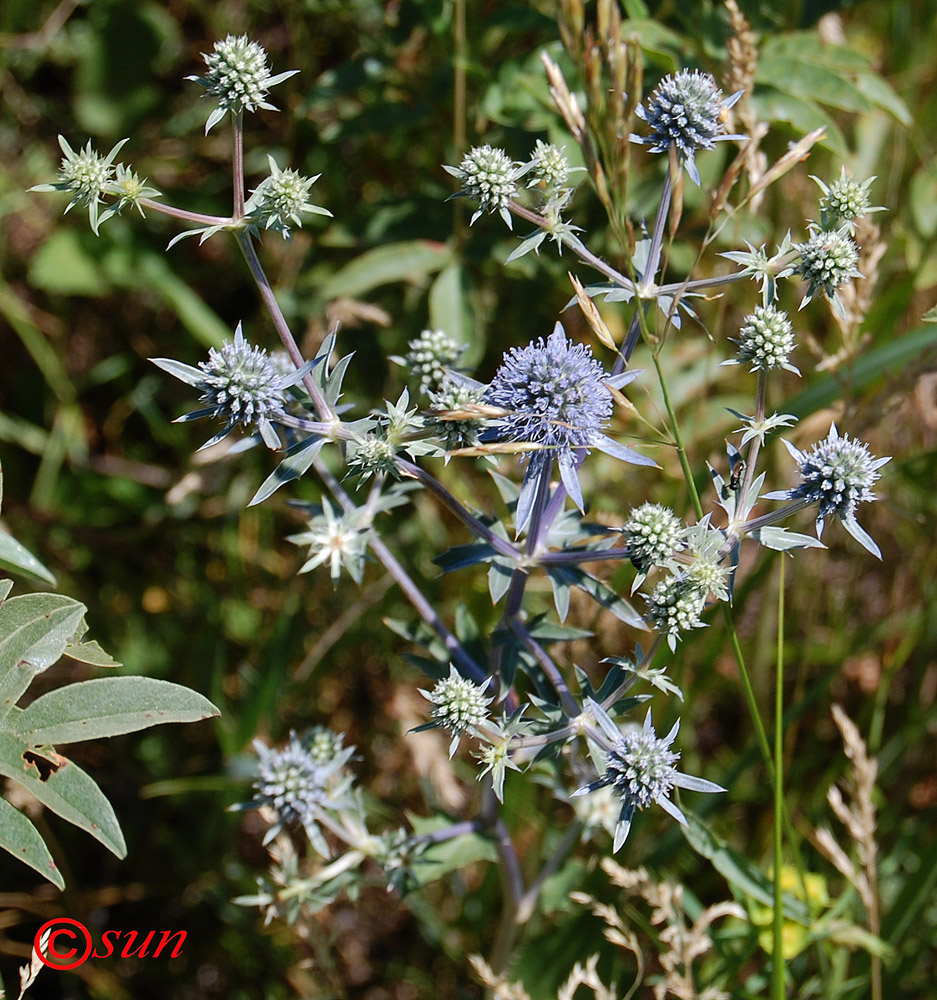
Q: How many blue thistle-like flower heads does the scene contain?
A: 6